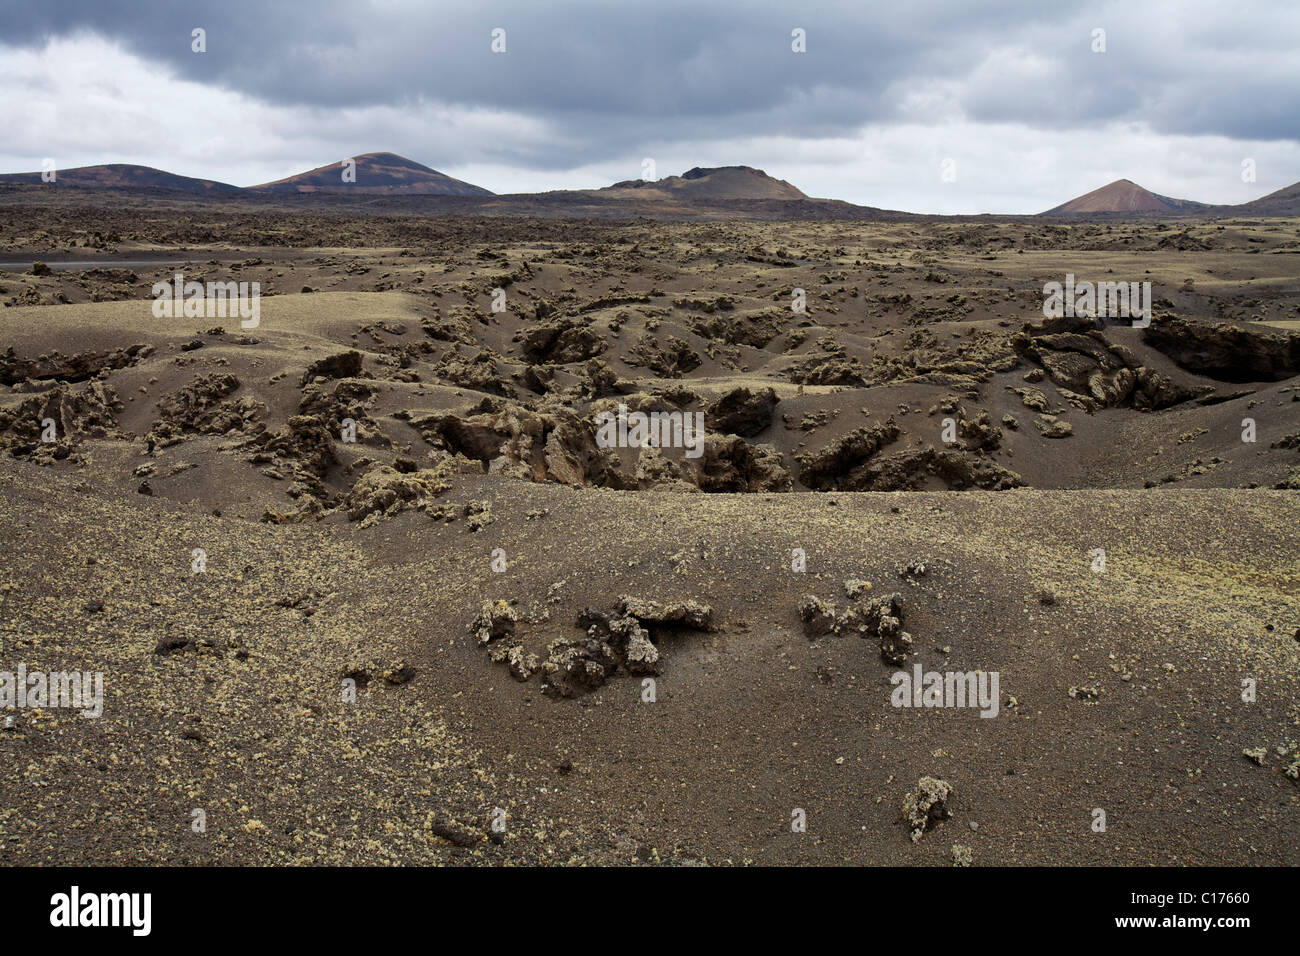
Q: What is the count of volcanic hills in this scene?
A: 5